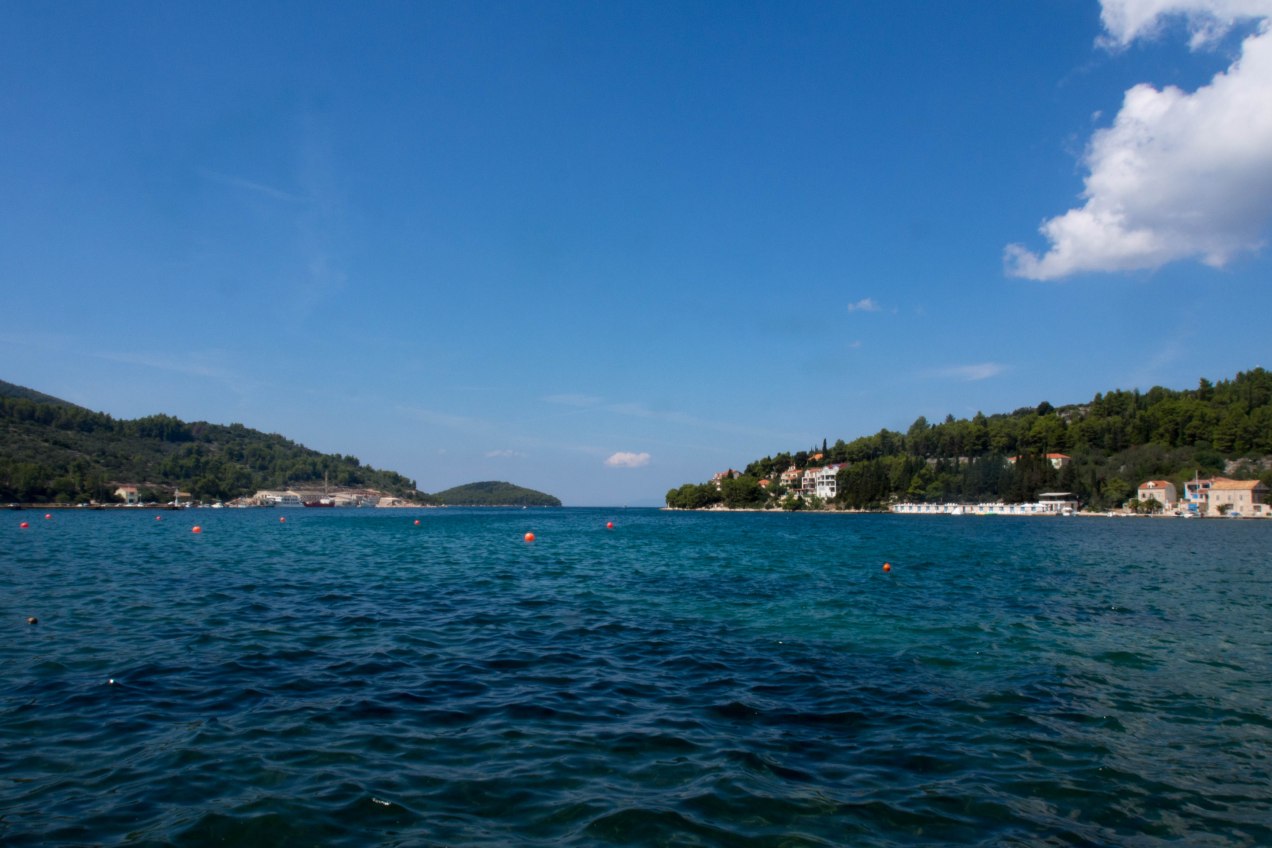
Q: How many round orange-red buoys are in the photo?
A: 9